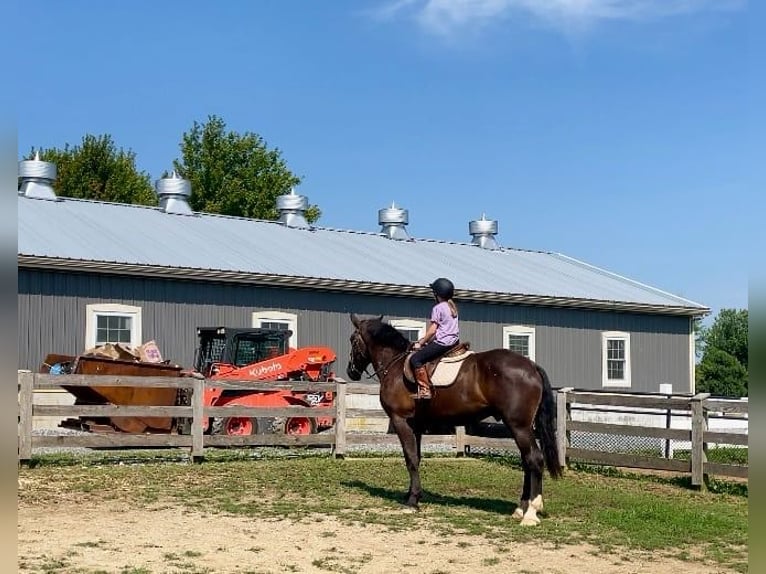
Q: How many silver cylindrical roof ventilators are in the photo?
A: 5